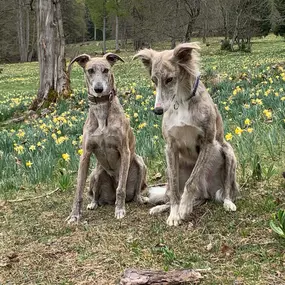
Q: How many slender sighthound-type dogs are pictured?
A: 2